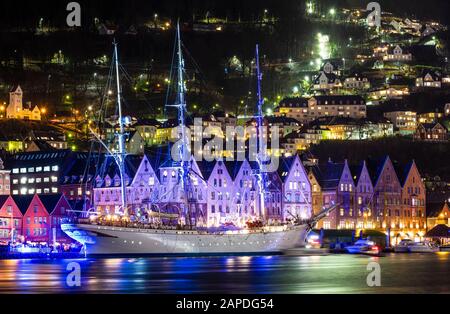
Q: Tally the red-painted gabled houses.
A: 3